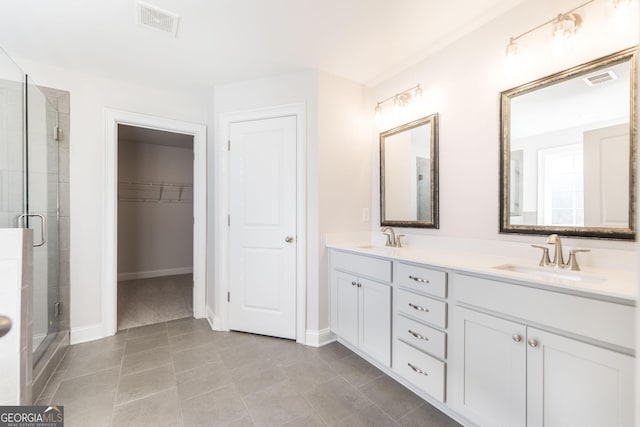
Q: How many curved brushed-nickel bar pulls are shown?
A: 4